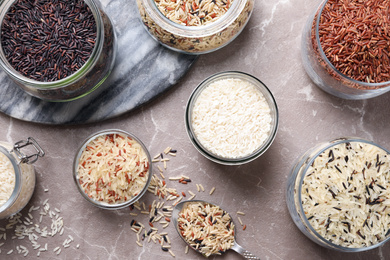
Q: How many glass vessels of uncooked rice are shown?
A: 7